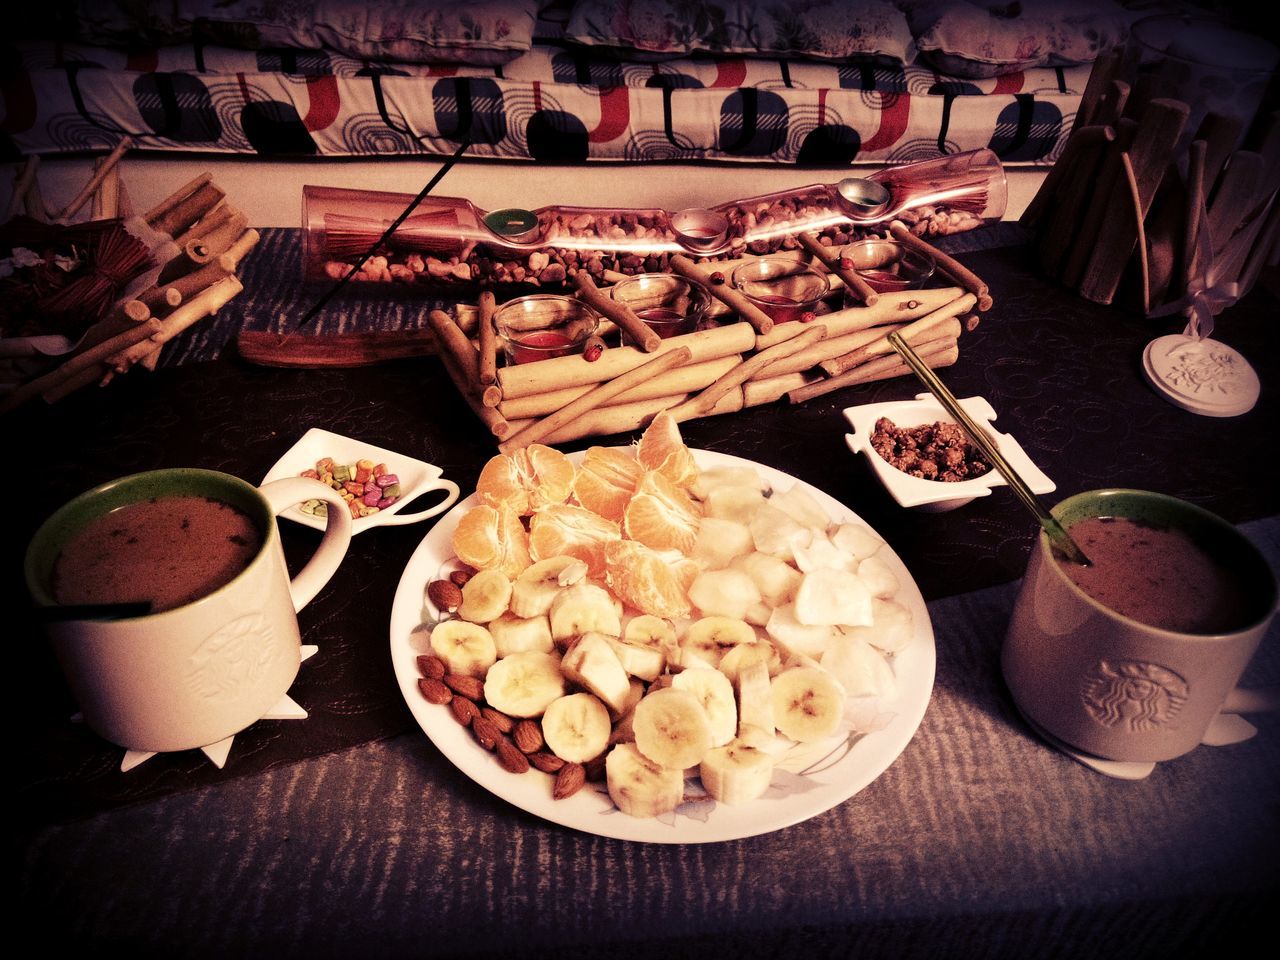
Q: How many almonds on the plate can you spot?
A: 12